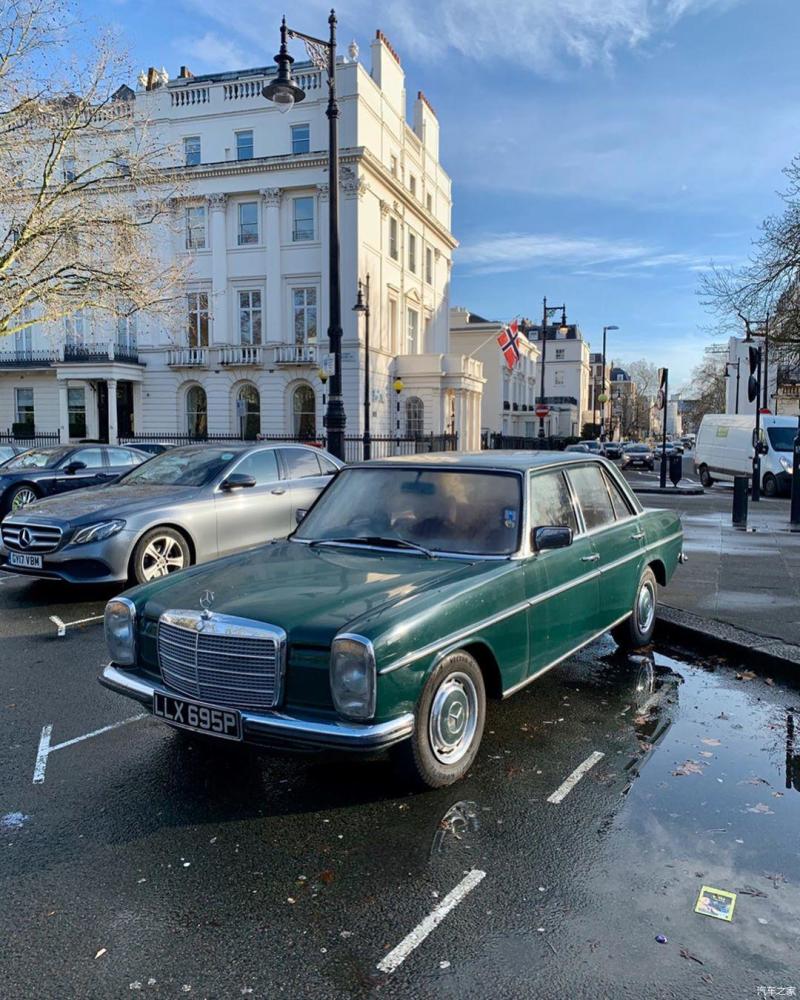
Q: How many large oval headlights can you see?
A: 2